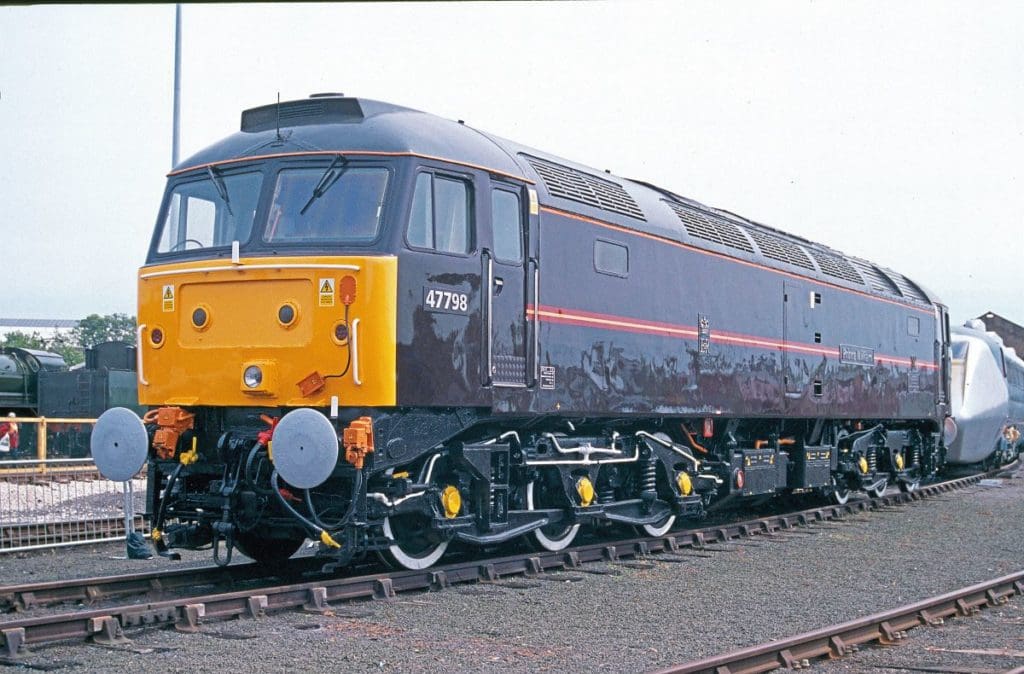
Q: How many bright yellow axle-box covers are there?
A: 5